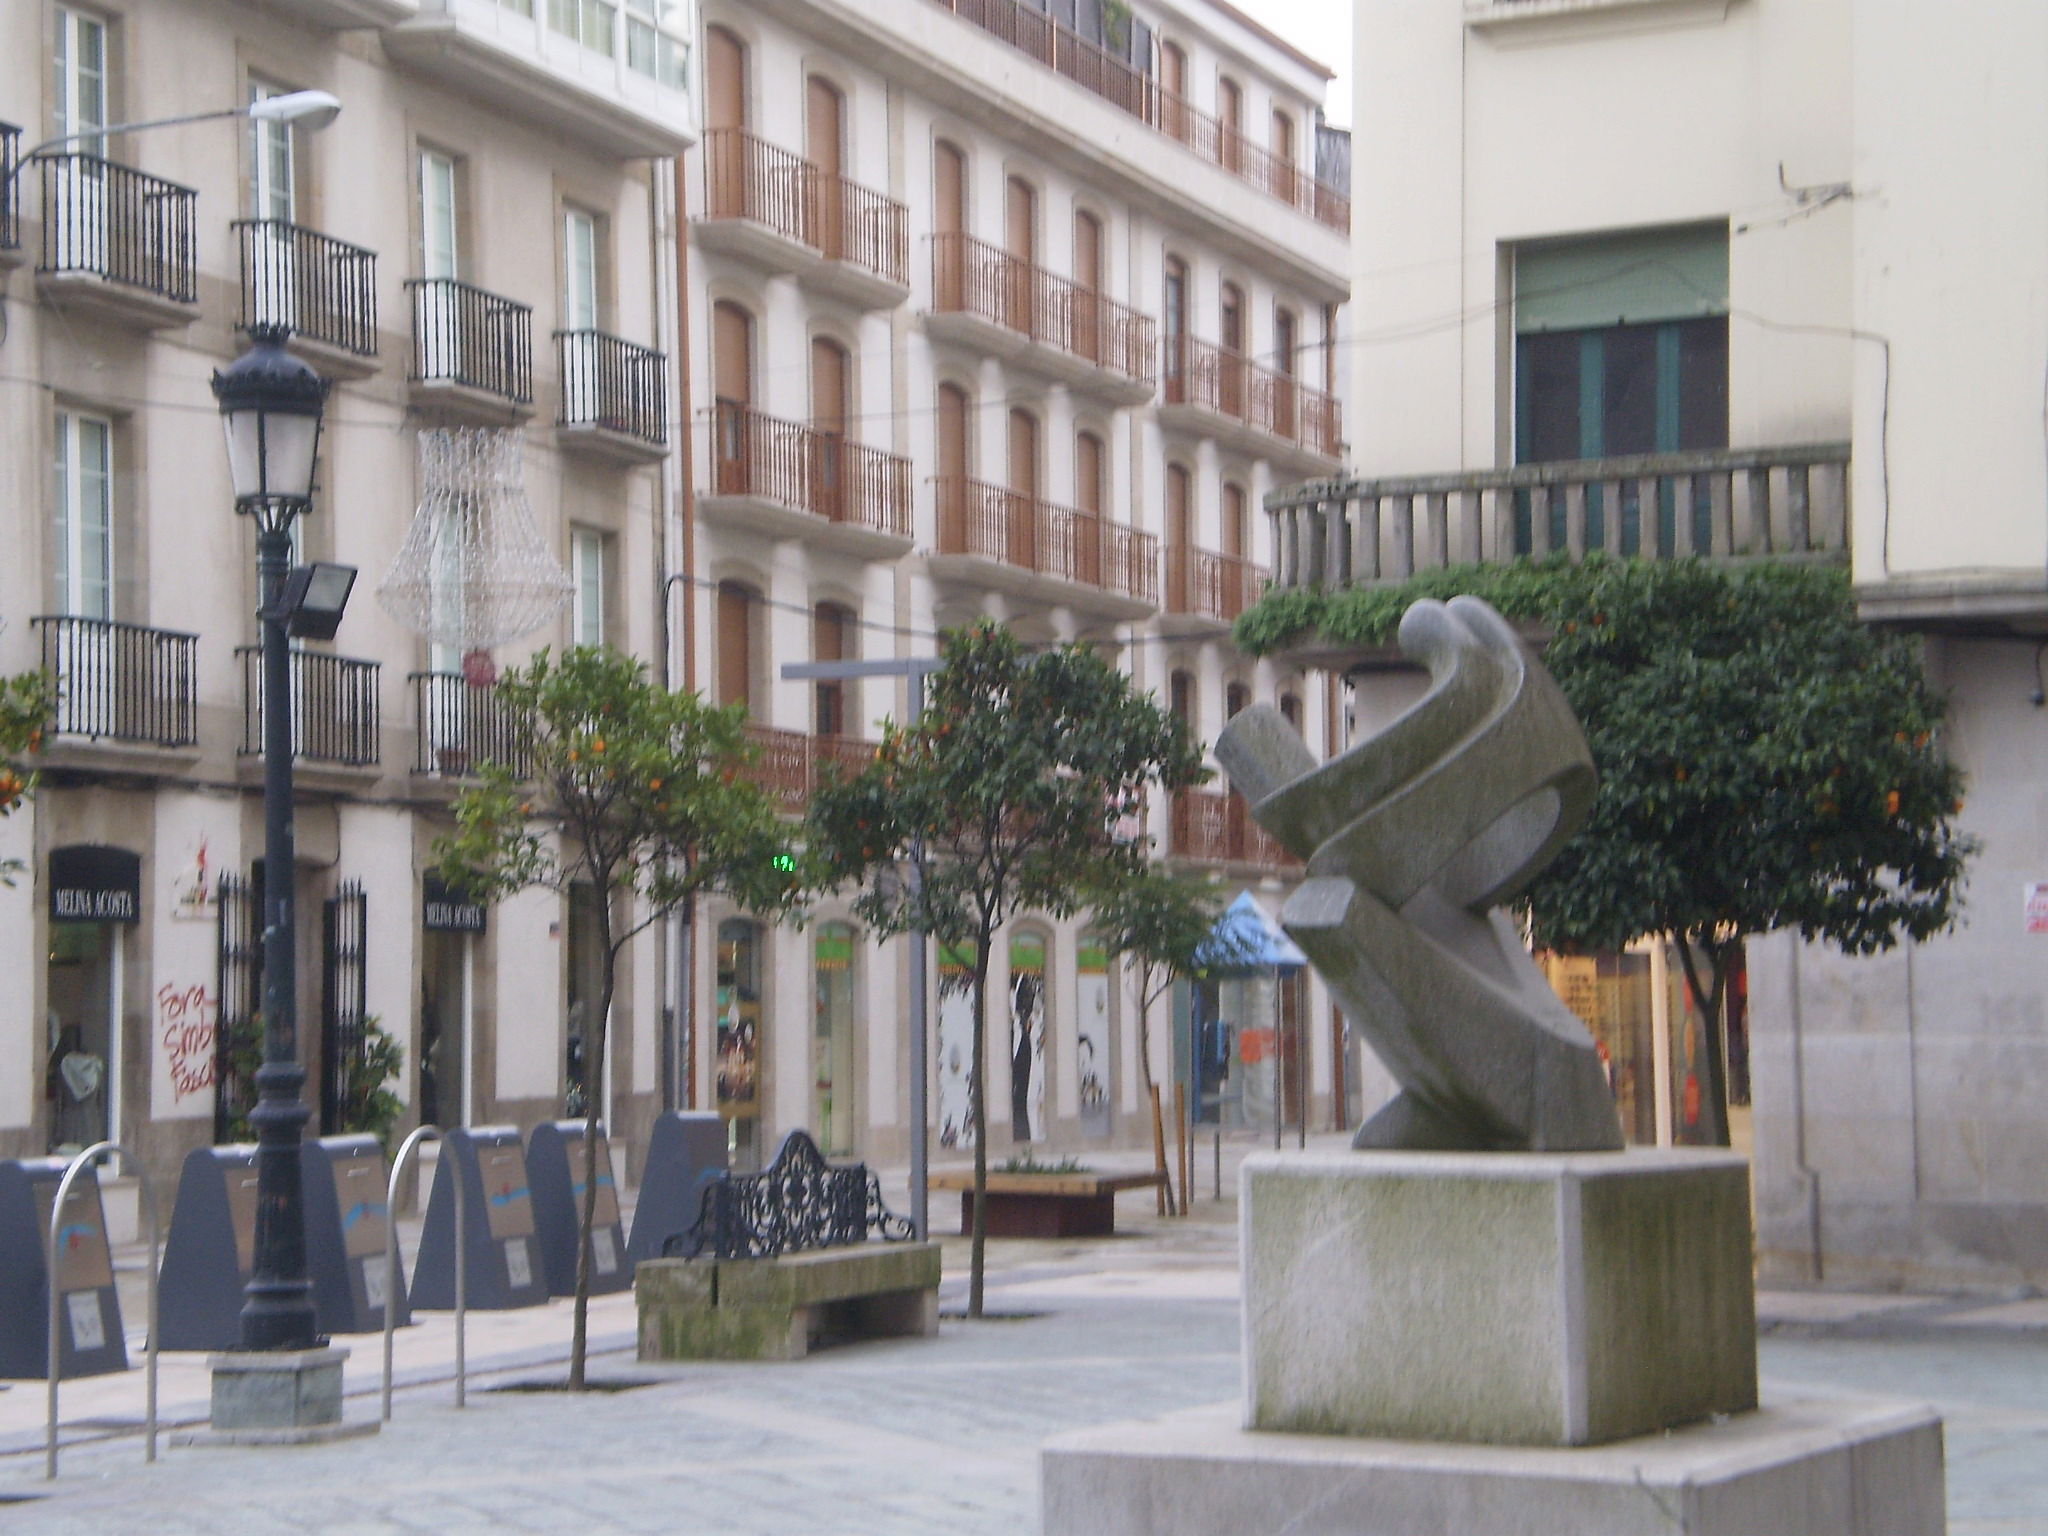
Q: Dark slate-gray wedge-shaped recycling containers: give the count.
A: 6